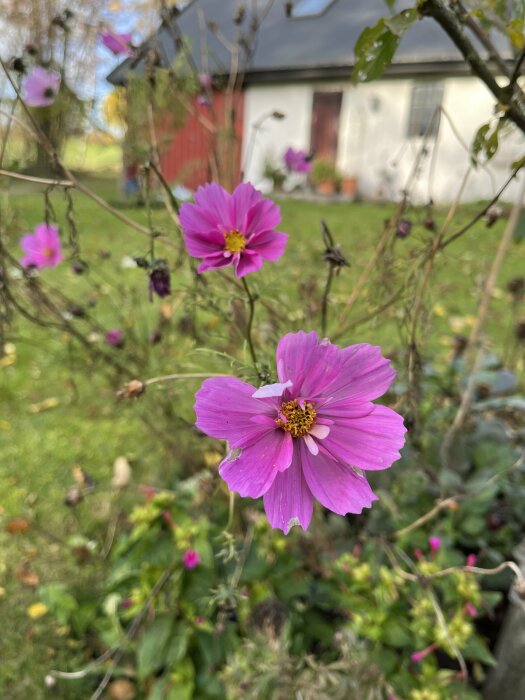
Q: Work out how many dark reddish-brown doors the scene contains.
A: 1